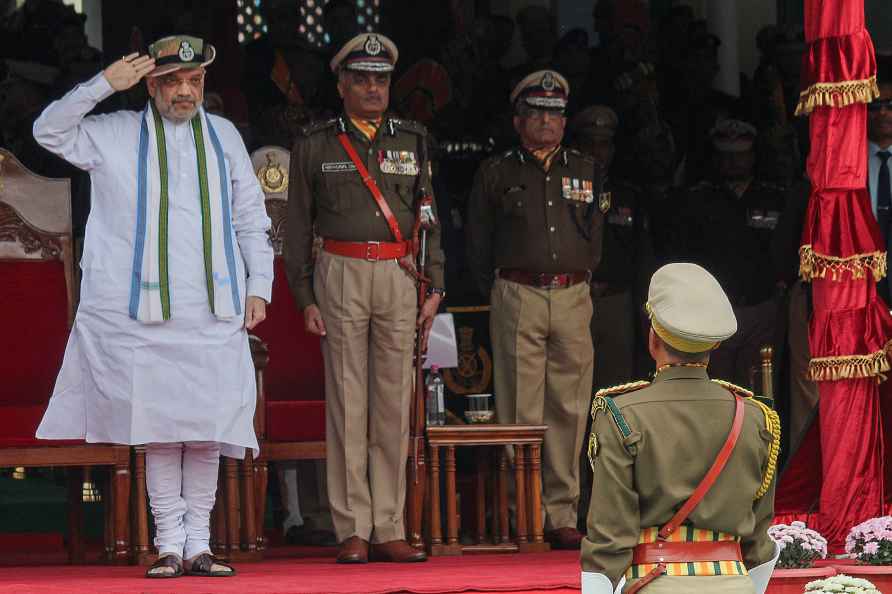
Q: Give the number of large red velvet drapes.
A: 1